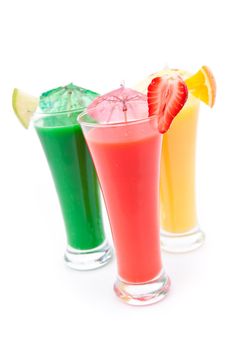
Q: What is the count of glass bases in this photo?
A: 3